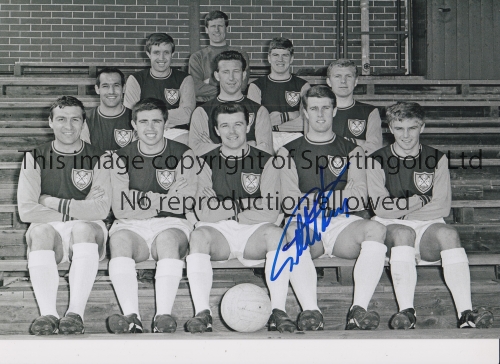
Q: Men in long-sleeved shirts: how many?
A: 11